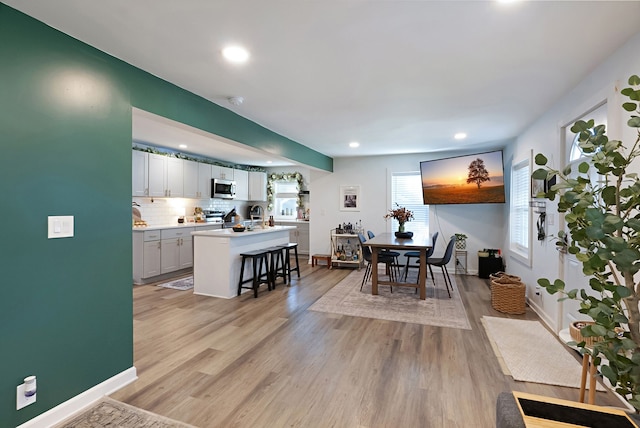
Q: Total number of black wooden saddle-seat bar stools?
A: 3